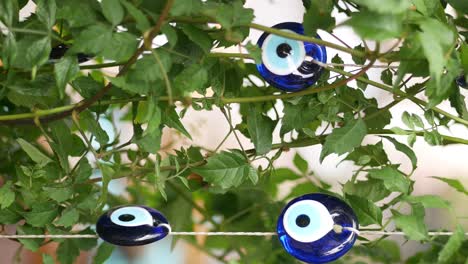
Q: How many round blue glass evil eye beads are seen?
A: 3